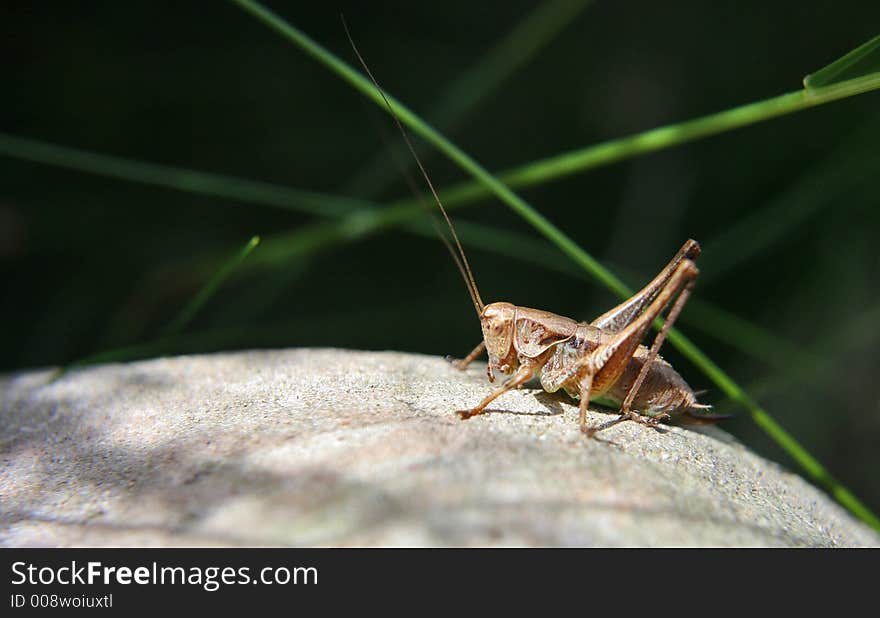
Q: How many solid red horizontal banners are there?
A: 0